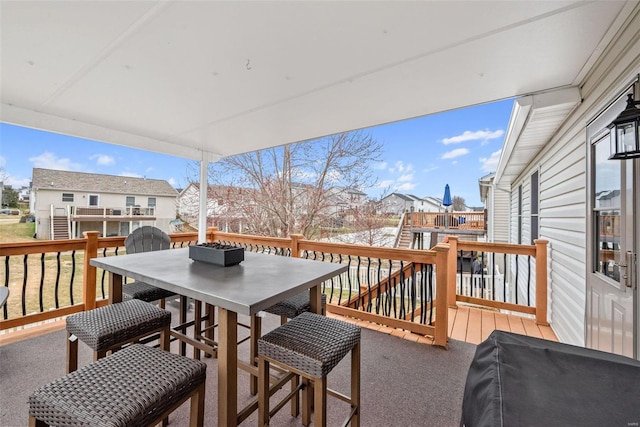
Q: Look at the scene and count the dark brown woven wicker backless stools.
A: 5